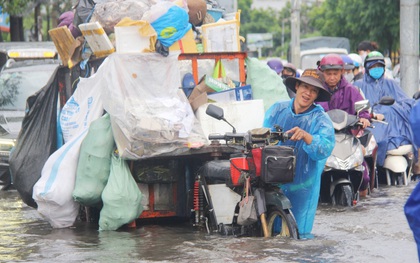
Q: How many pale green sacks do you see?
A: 3